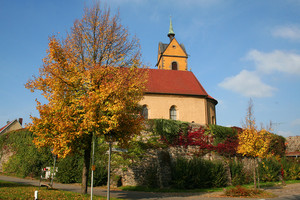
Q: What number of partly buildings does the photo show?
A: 2